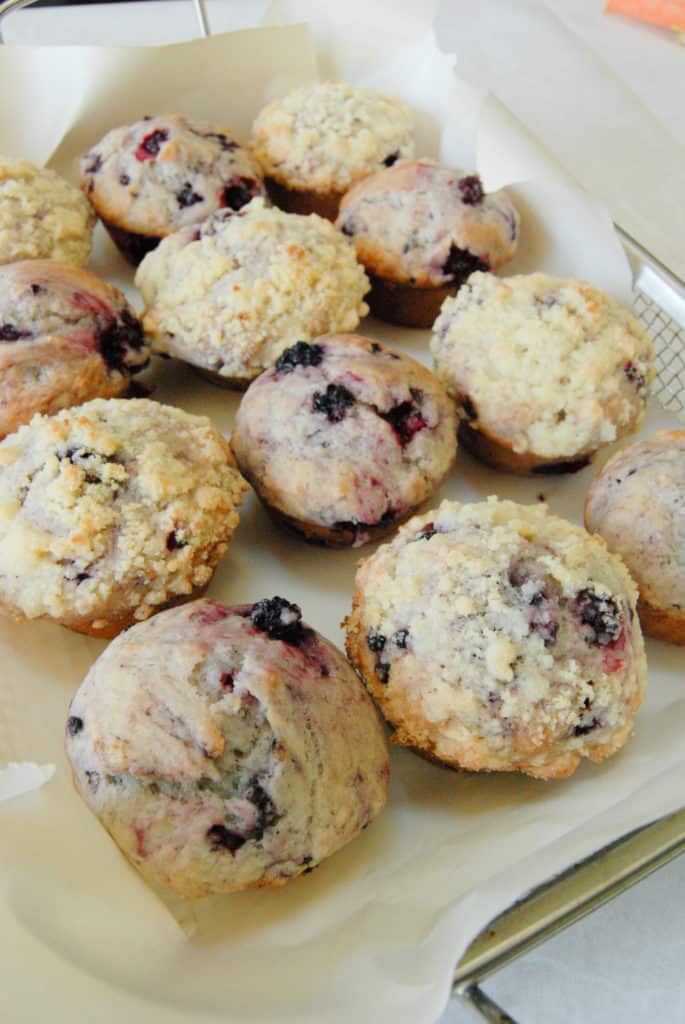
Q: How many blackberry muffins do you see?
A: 12